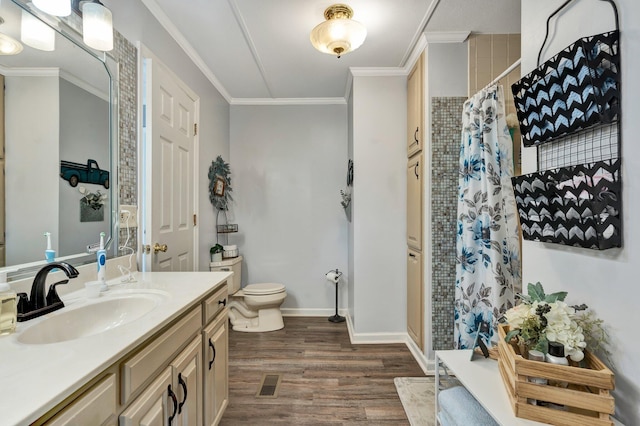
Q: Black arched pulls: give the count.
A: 5